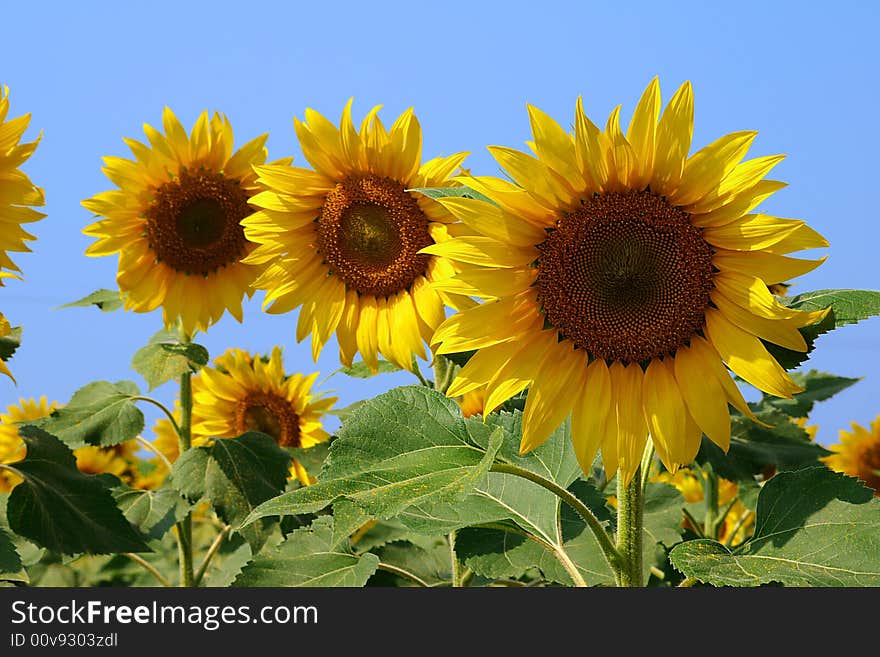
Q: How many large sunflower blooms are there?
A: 3